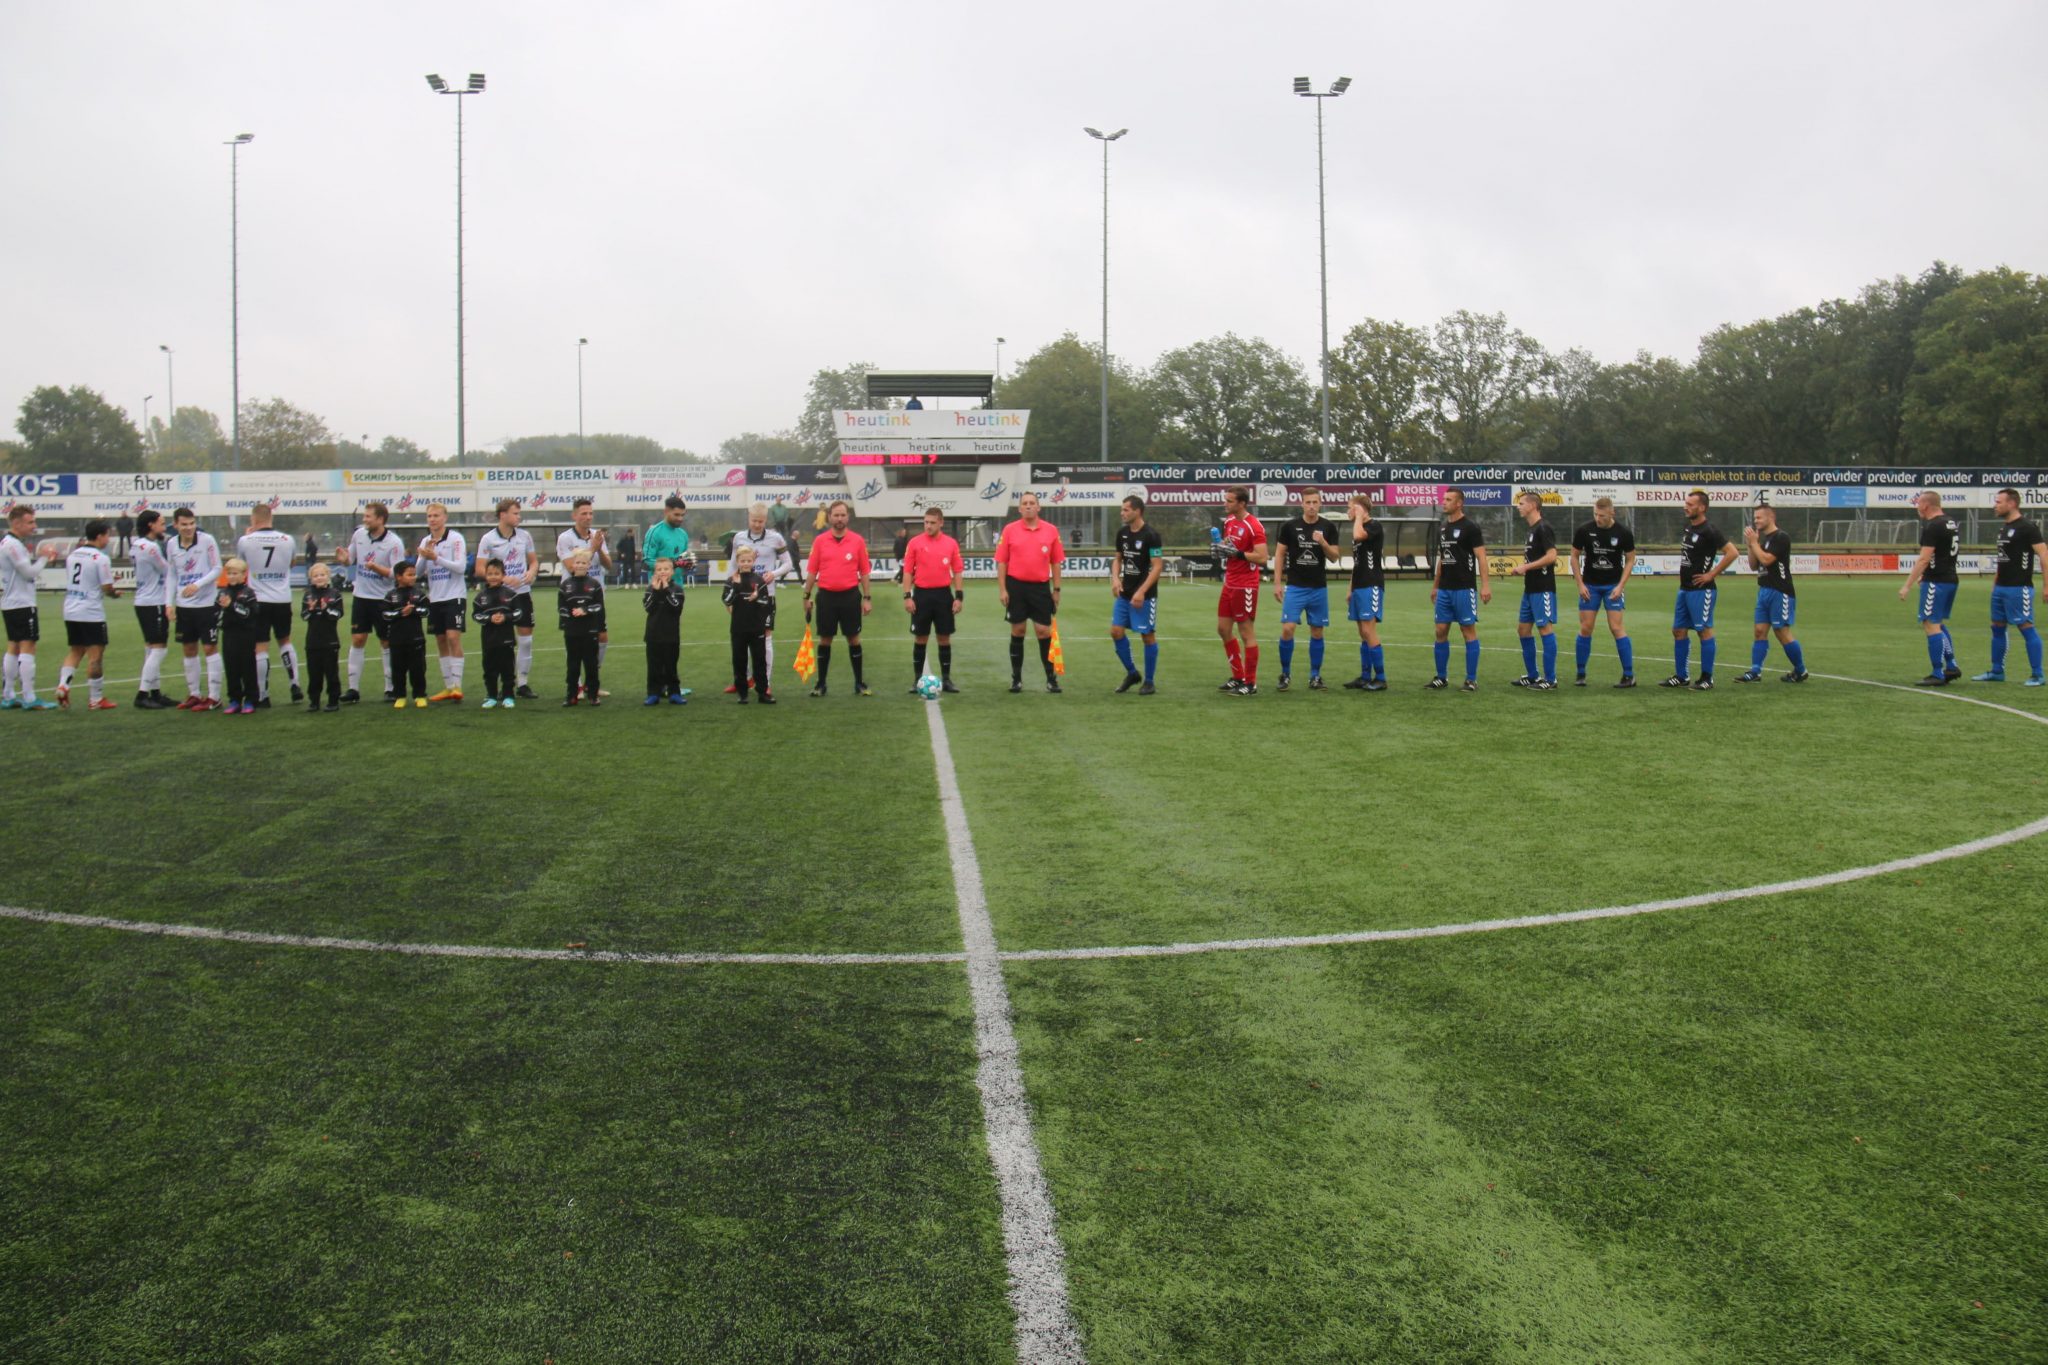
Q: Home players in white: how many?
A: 10